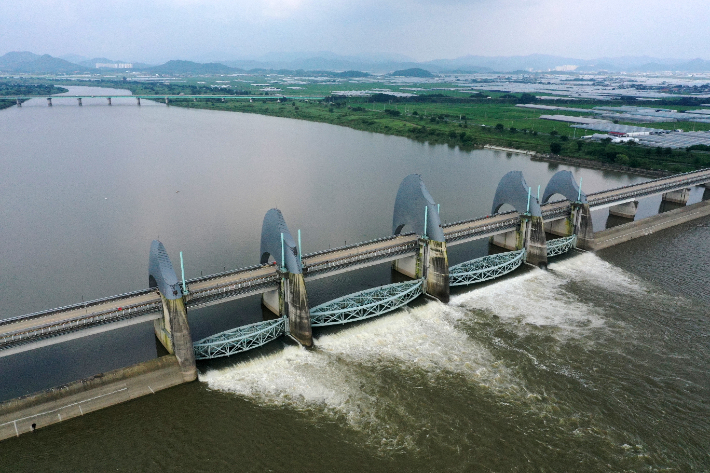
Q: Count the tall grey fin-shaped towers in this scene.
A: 5